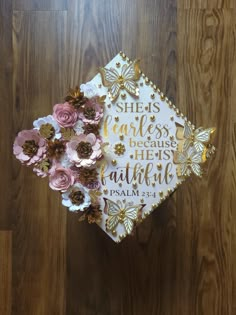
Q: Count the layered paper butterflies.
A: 4